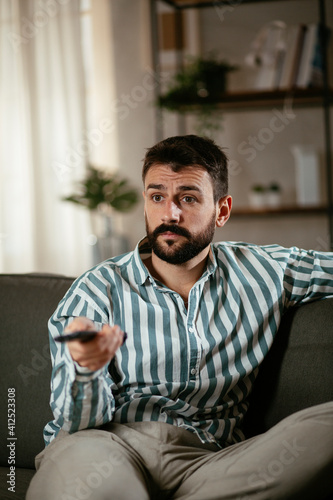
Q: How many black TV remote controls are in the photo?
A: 1